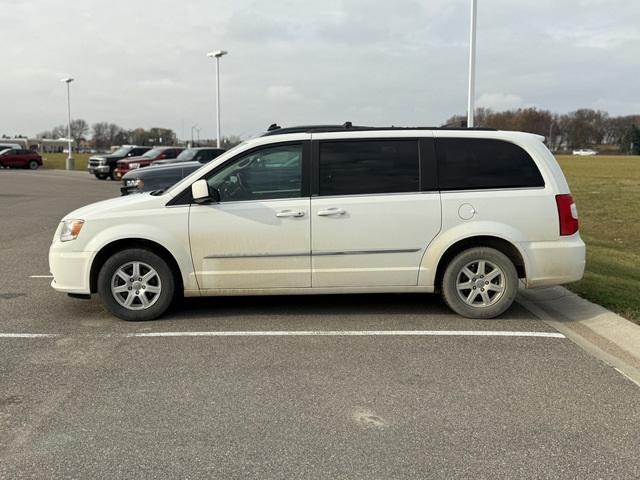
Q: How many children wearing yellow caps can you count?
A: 0